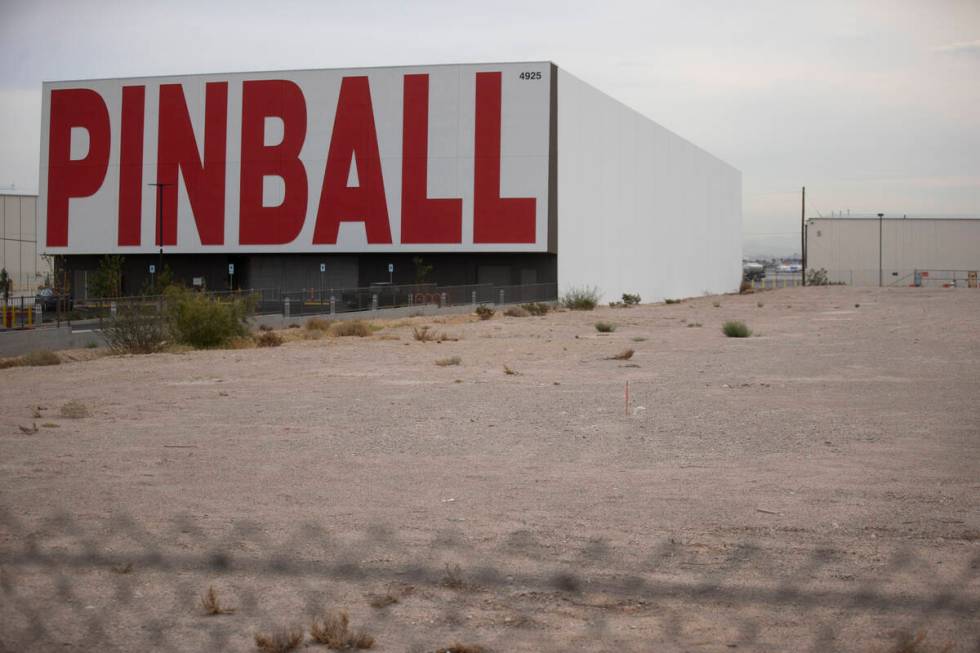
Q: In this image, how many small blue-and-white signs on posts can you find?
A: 4